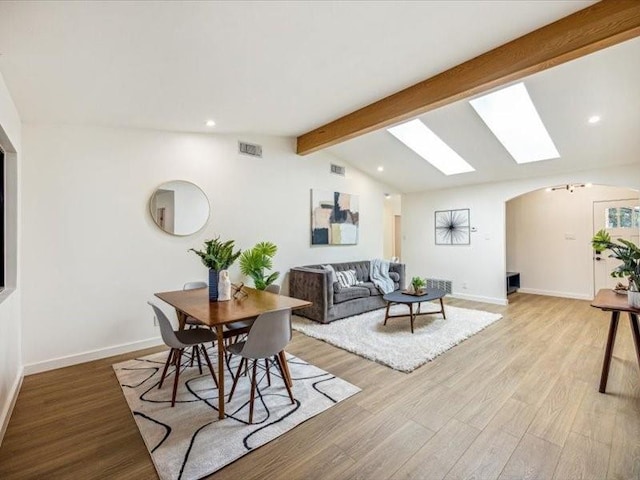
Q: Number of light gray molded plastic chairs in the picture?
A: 4